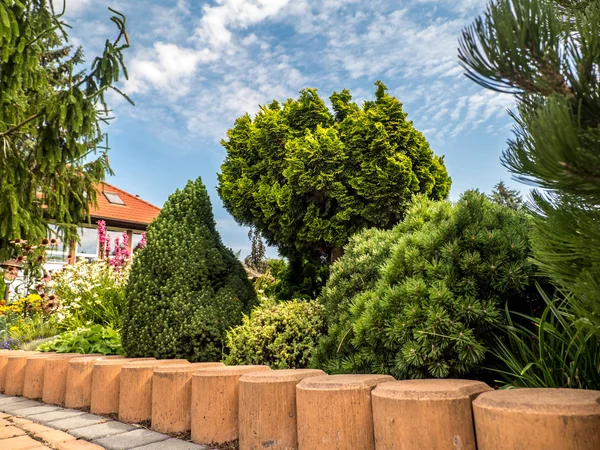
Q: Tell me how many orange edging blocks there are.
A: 13